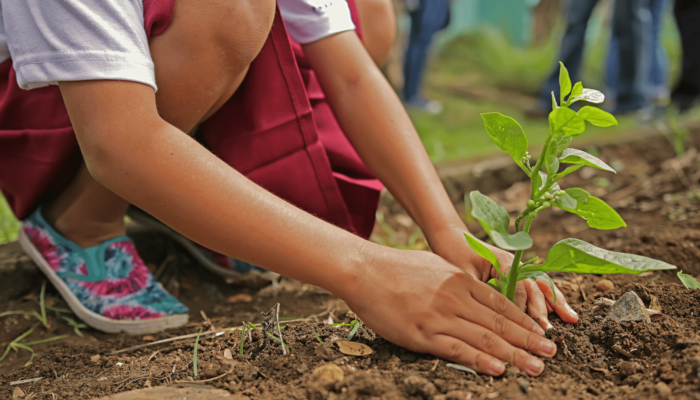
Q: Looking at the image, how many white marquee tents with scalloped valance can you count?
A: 0